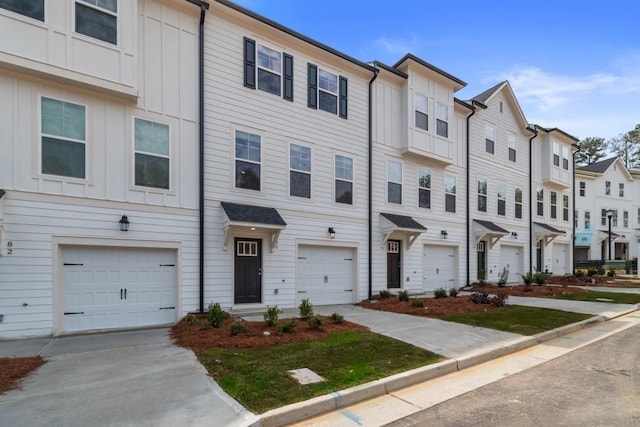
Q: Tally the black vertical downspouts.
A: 5